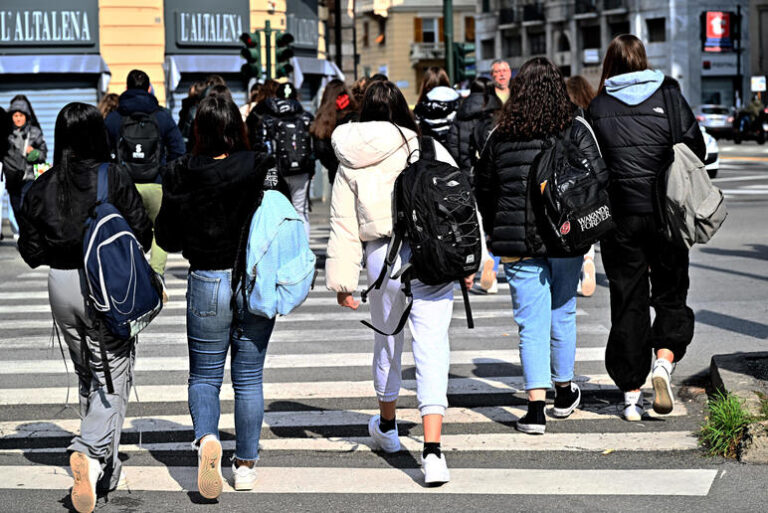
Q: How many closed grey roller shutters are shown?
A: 3